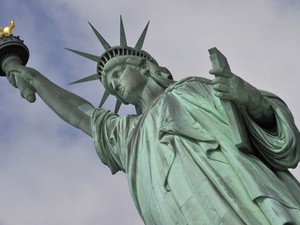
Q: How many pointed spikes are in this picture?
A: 7